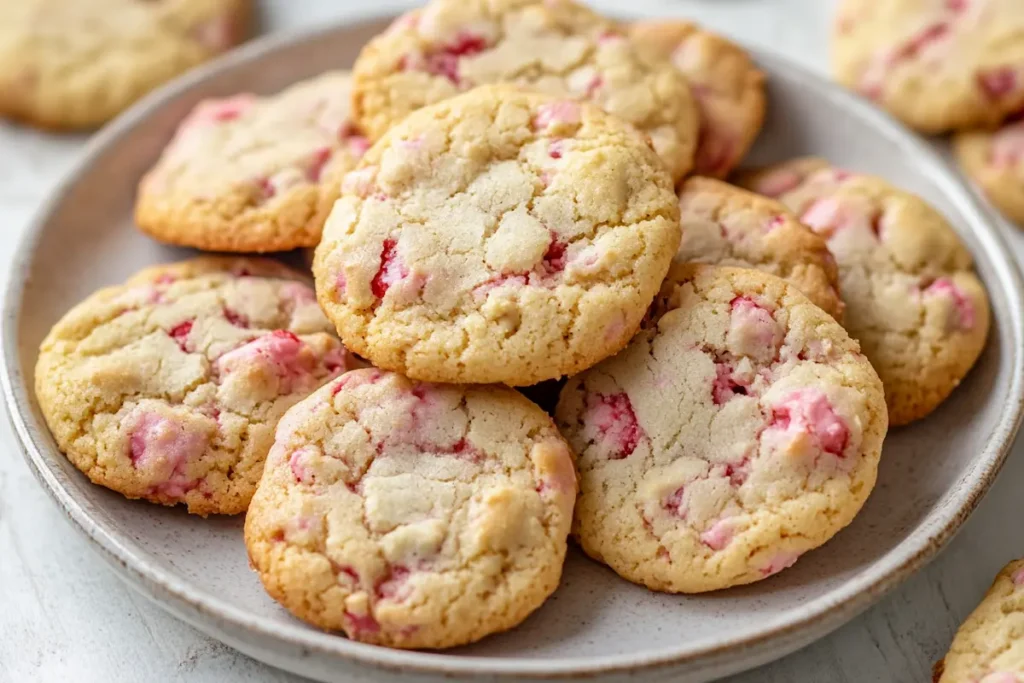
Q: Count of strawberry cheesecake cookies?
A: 13